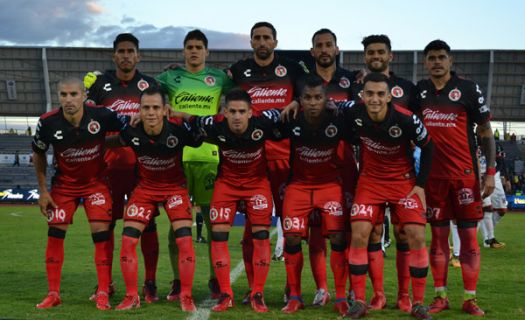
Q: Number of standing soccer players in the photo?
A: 11